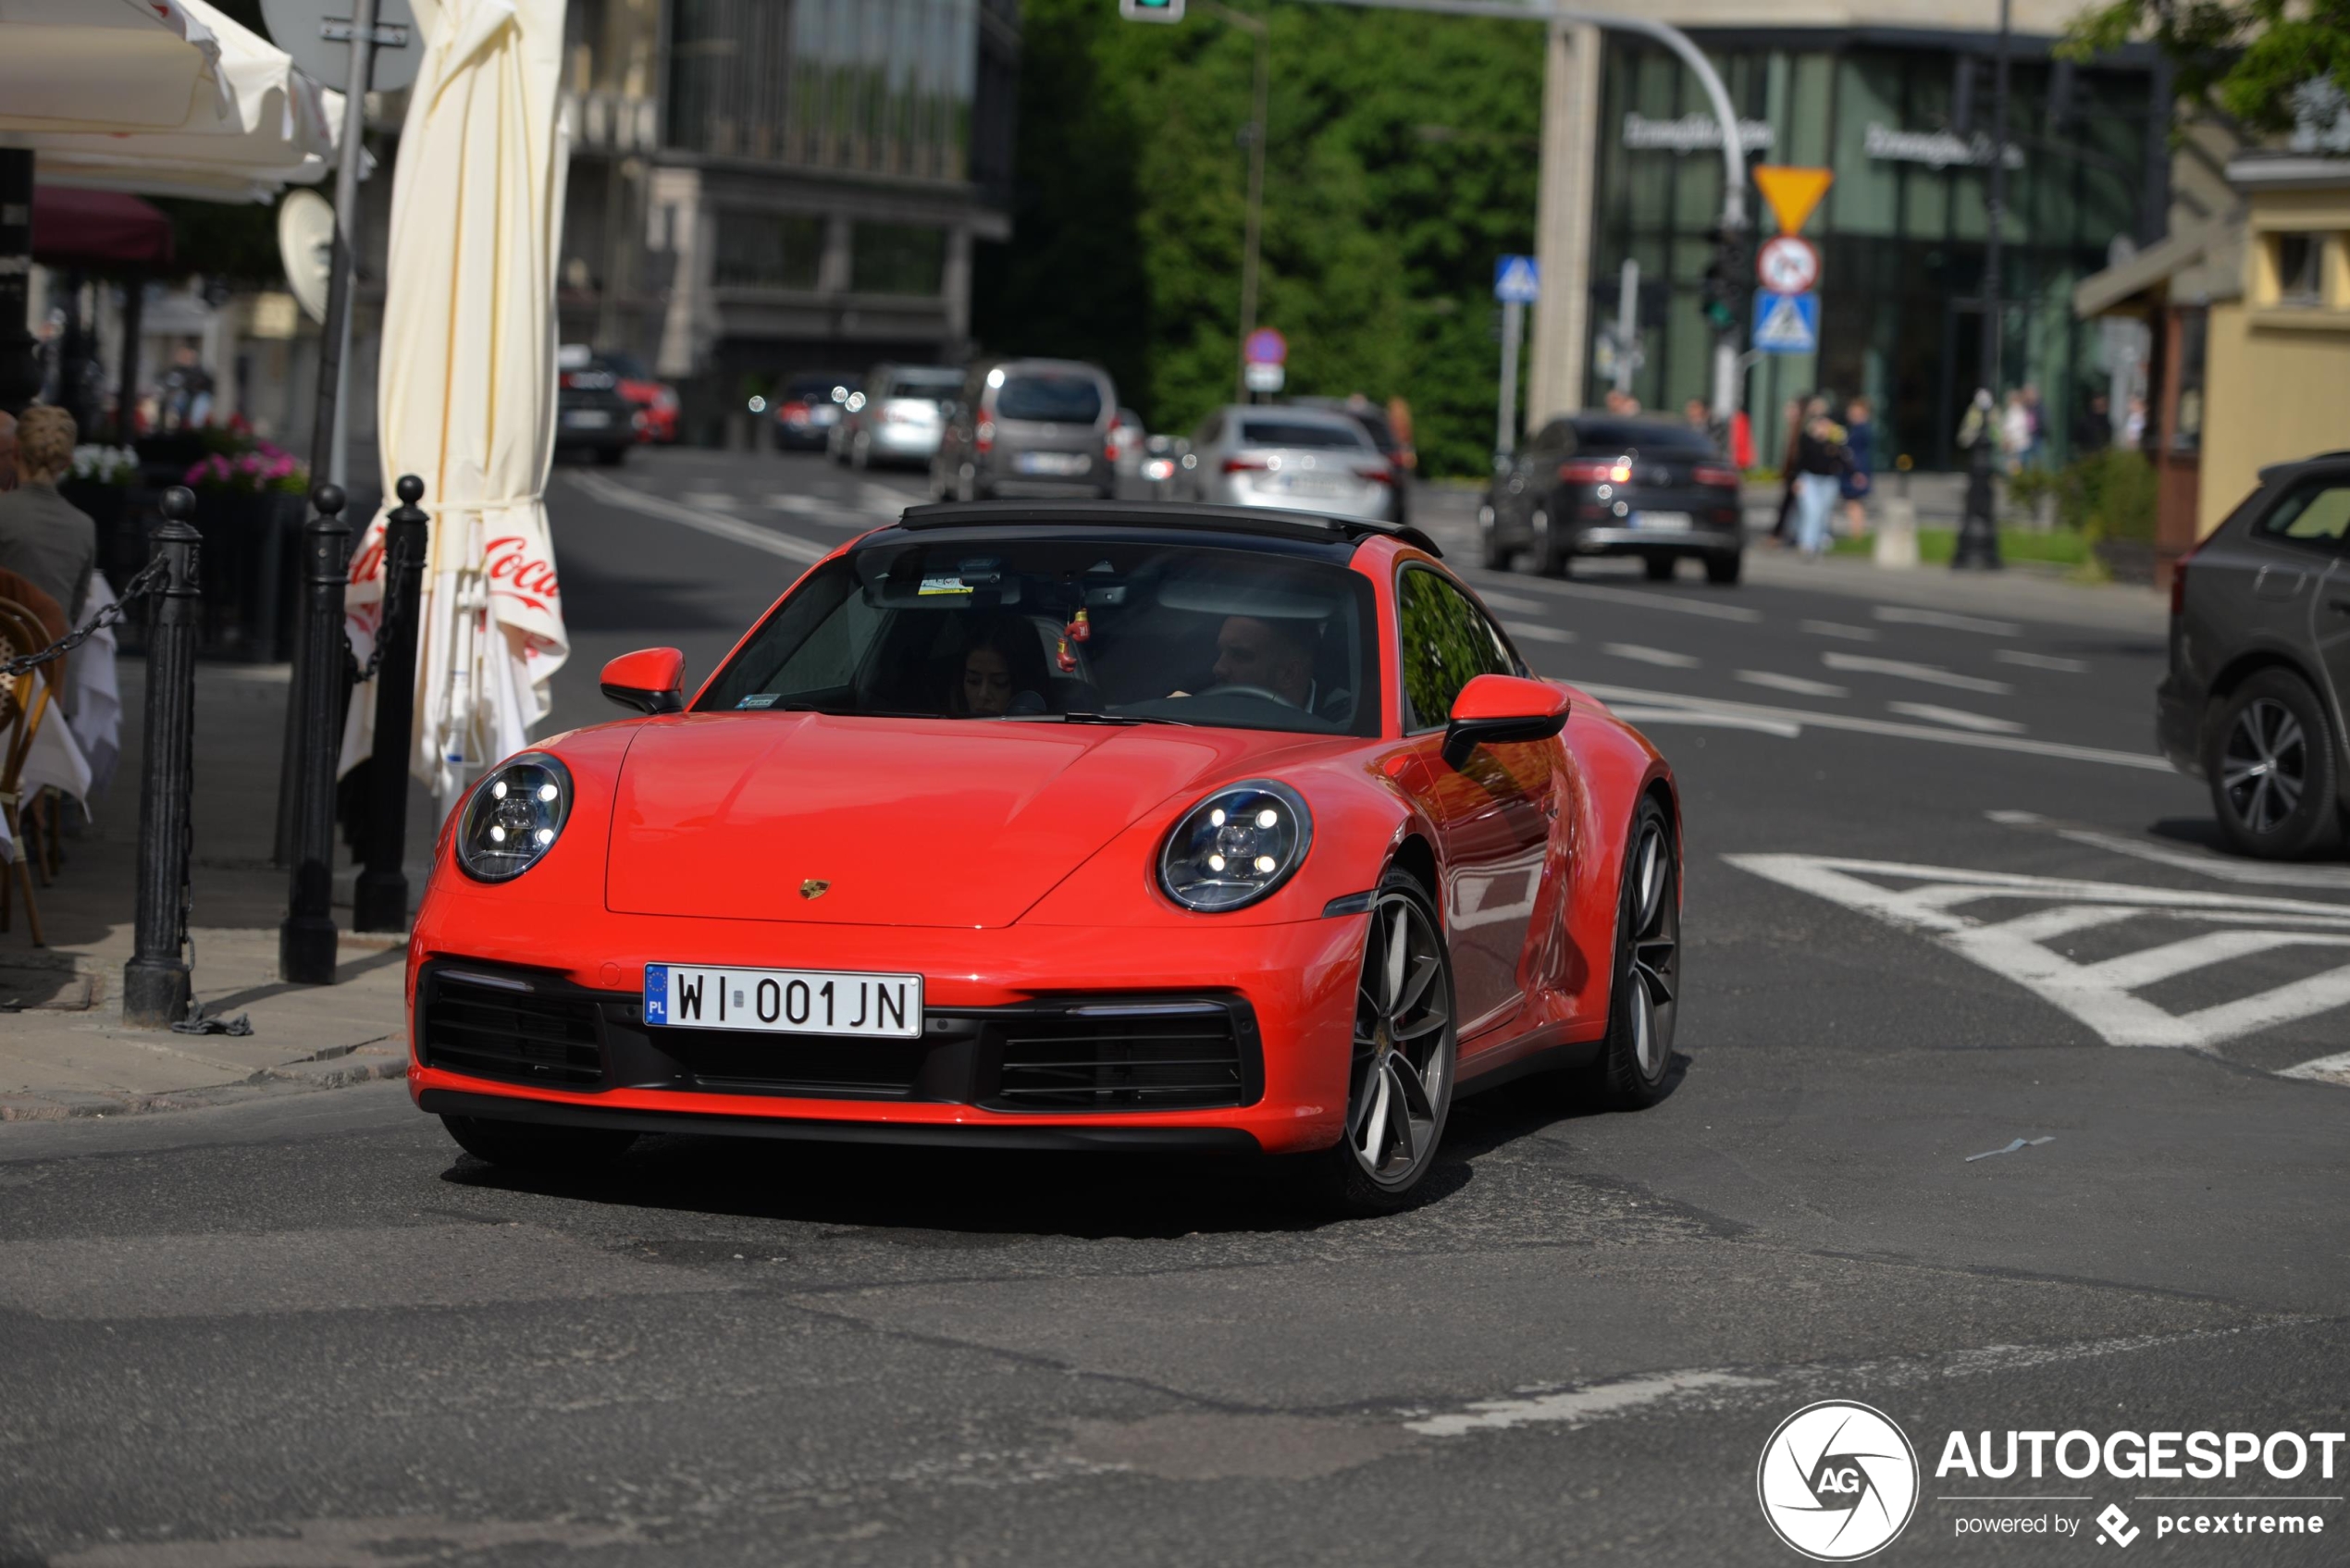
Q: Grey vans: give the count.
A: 1